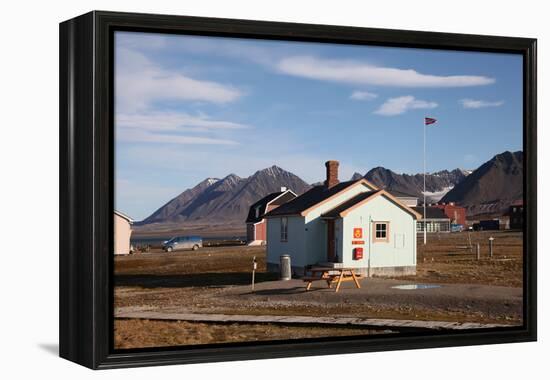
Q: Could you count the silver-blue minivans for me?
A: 1